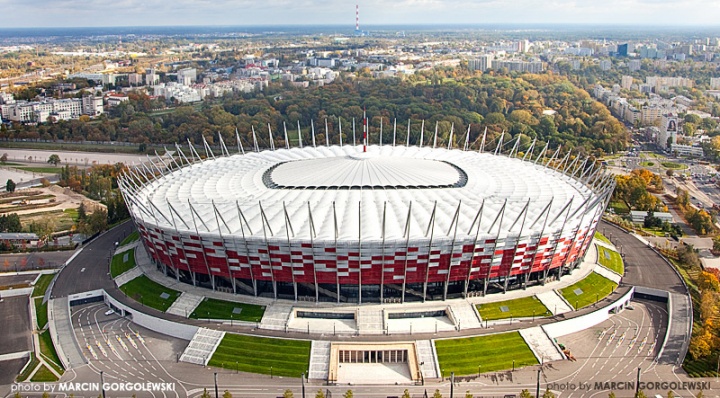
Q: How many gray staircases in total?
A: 13